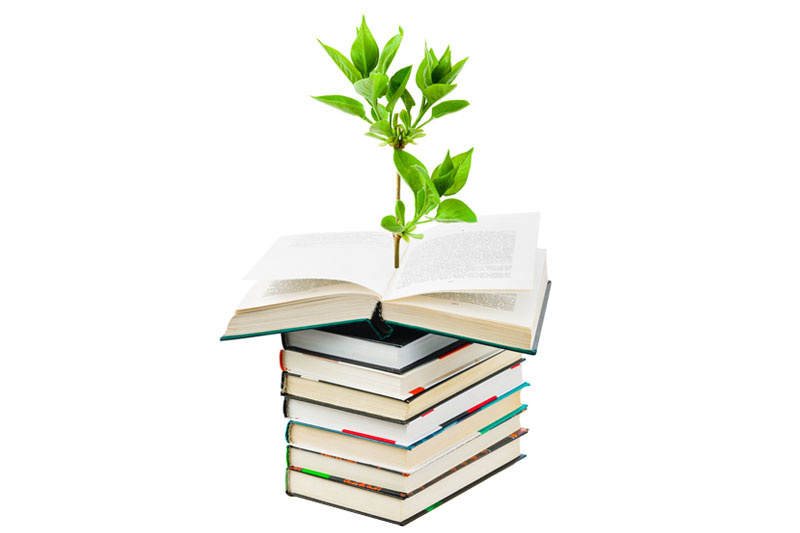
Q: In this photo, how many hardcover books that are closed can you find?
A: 7